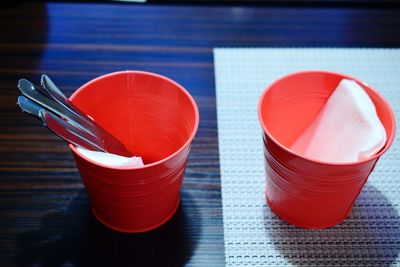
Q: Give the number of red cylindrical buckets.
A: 2